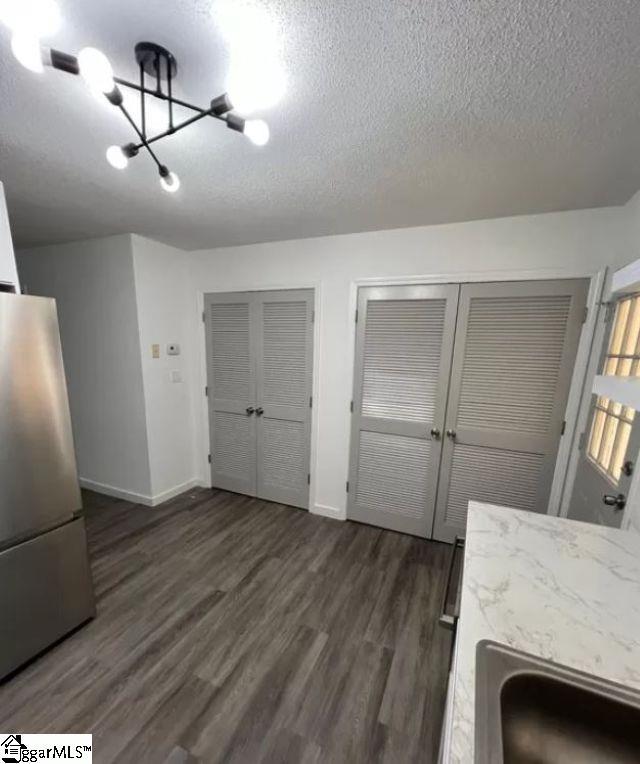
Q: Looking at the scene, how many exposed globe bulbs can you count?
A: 6